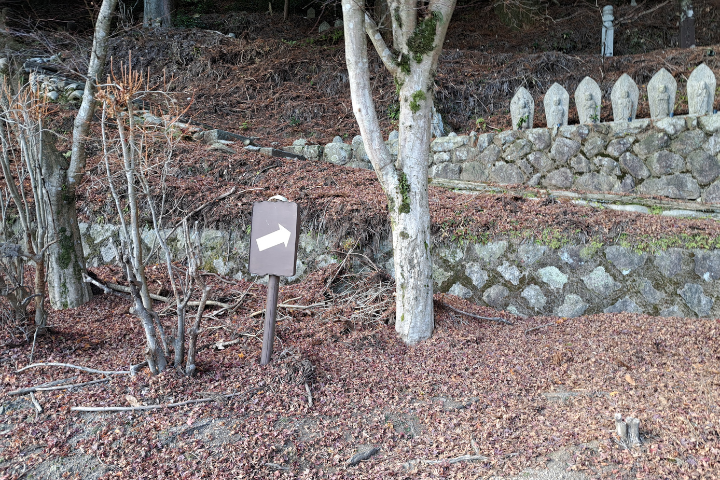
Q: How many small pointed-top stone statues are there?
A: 6